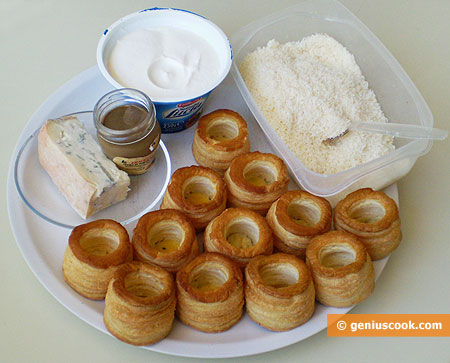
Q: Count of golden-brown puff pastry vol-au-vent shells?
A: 12